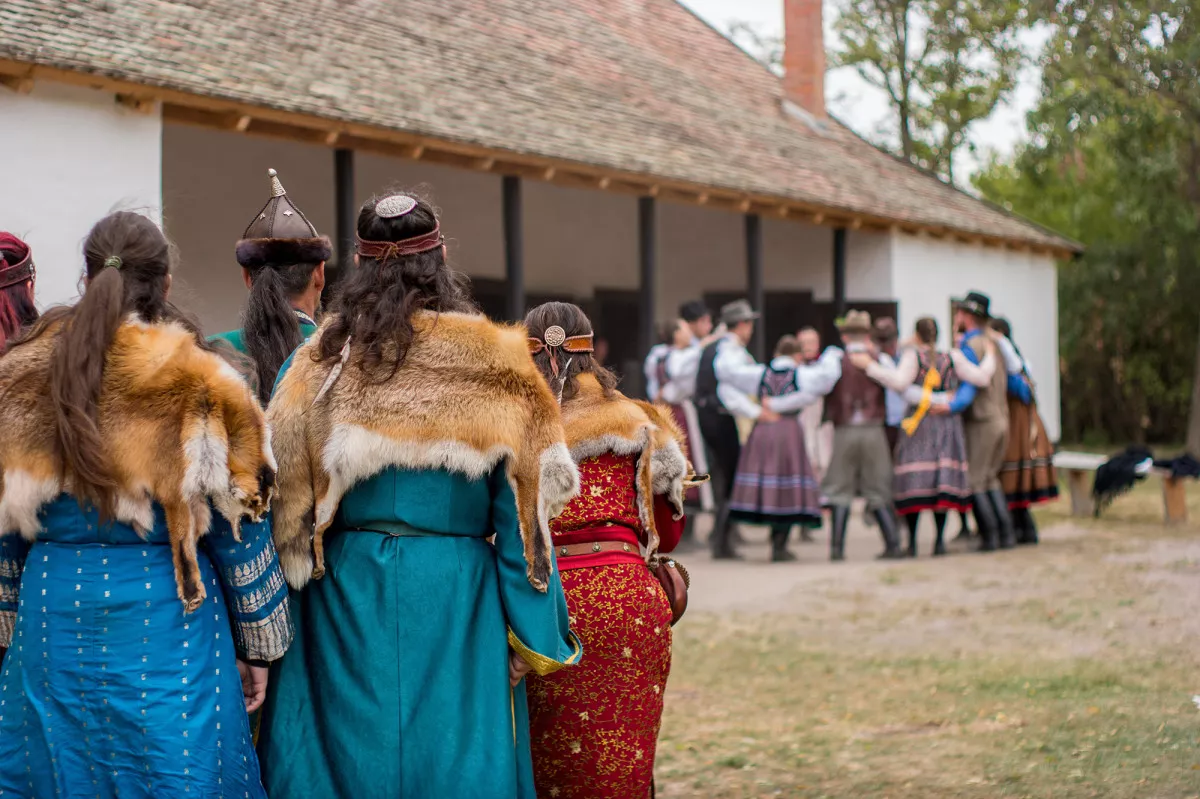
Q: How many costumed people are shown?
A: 15